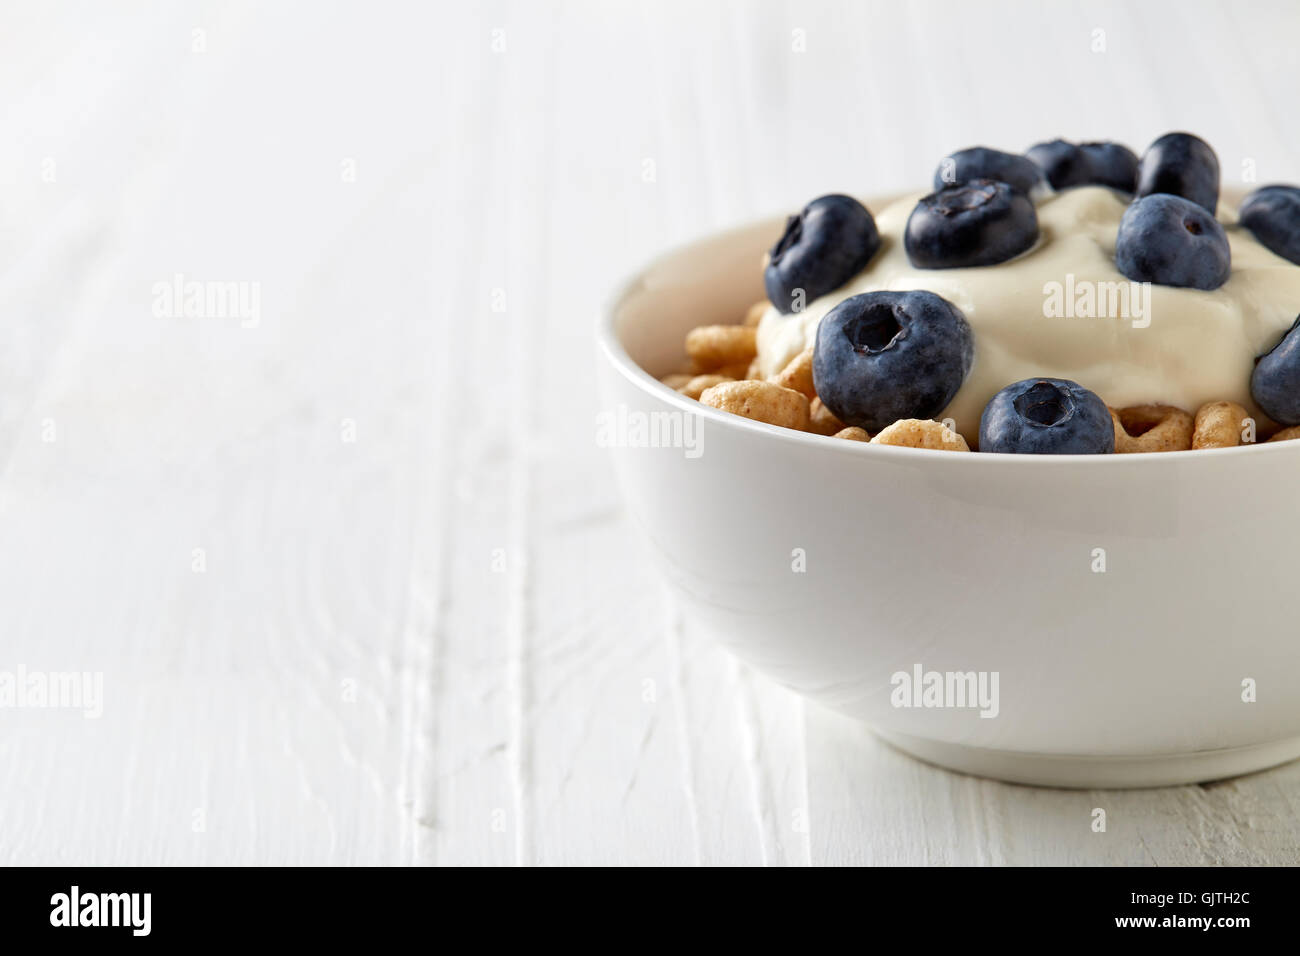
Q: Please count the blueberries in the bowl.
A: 11